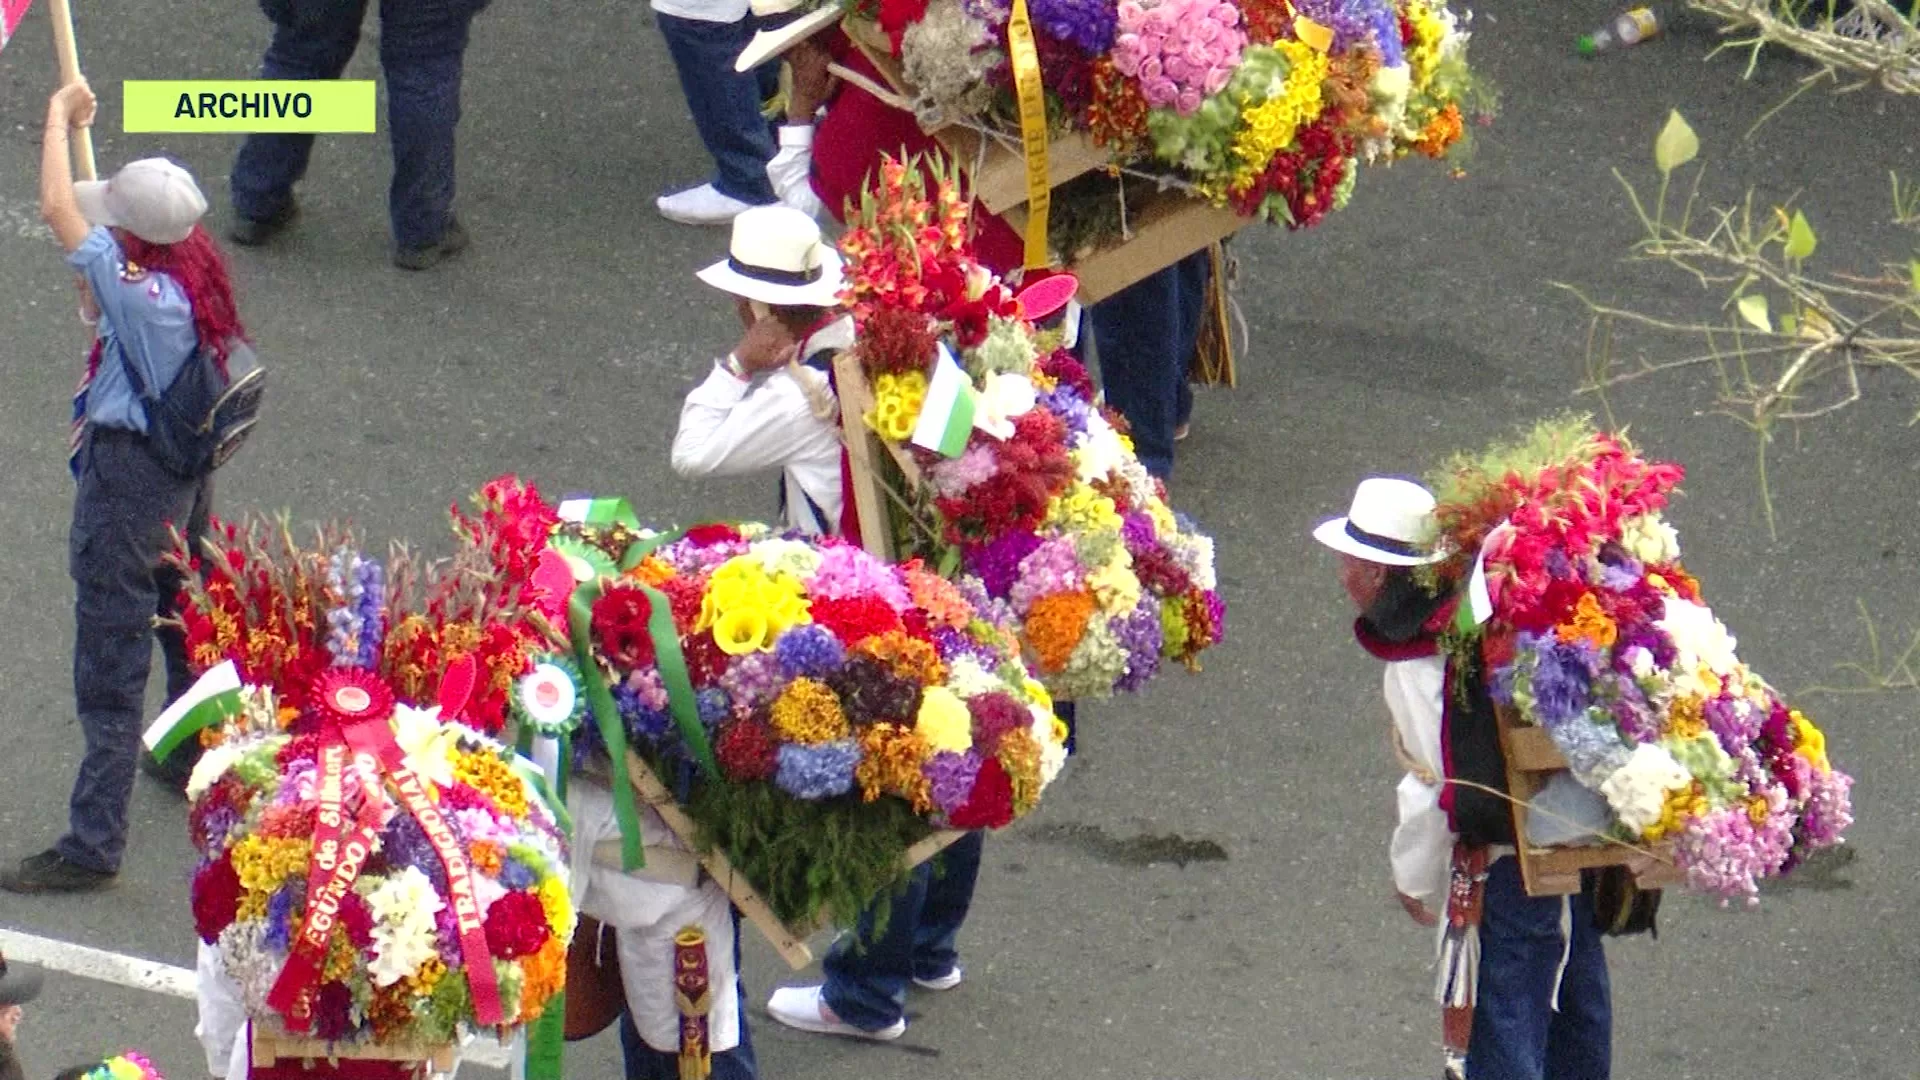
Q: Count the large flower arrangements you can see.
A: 5